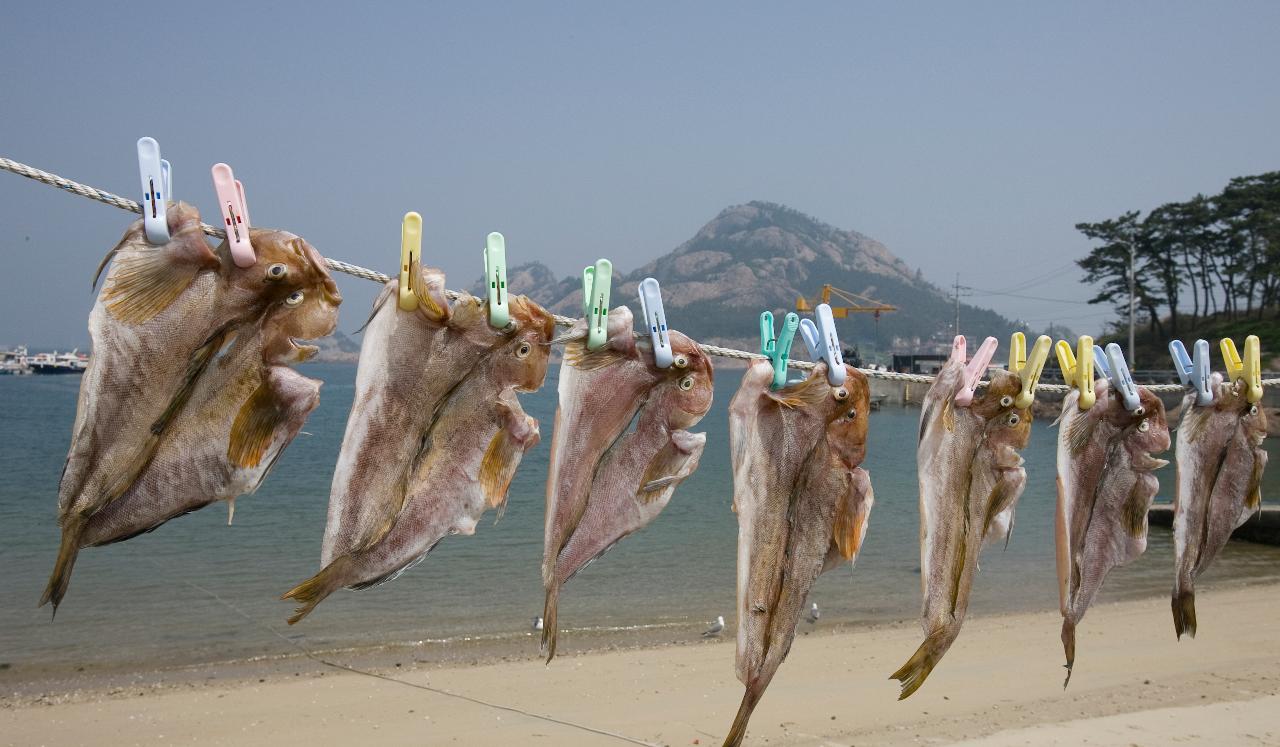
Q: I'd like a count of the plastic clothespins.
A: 14